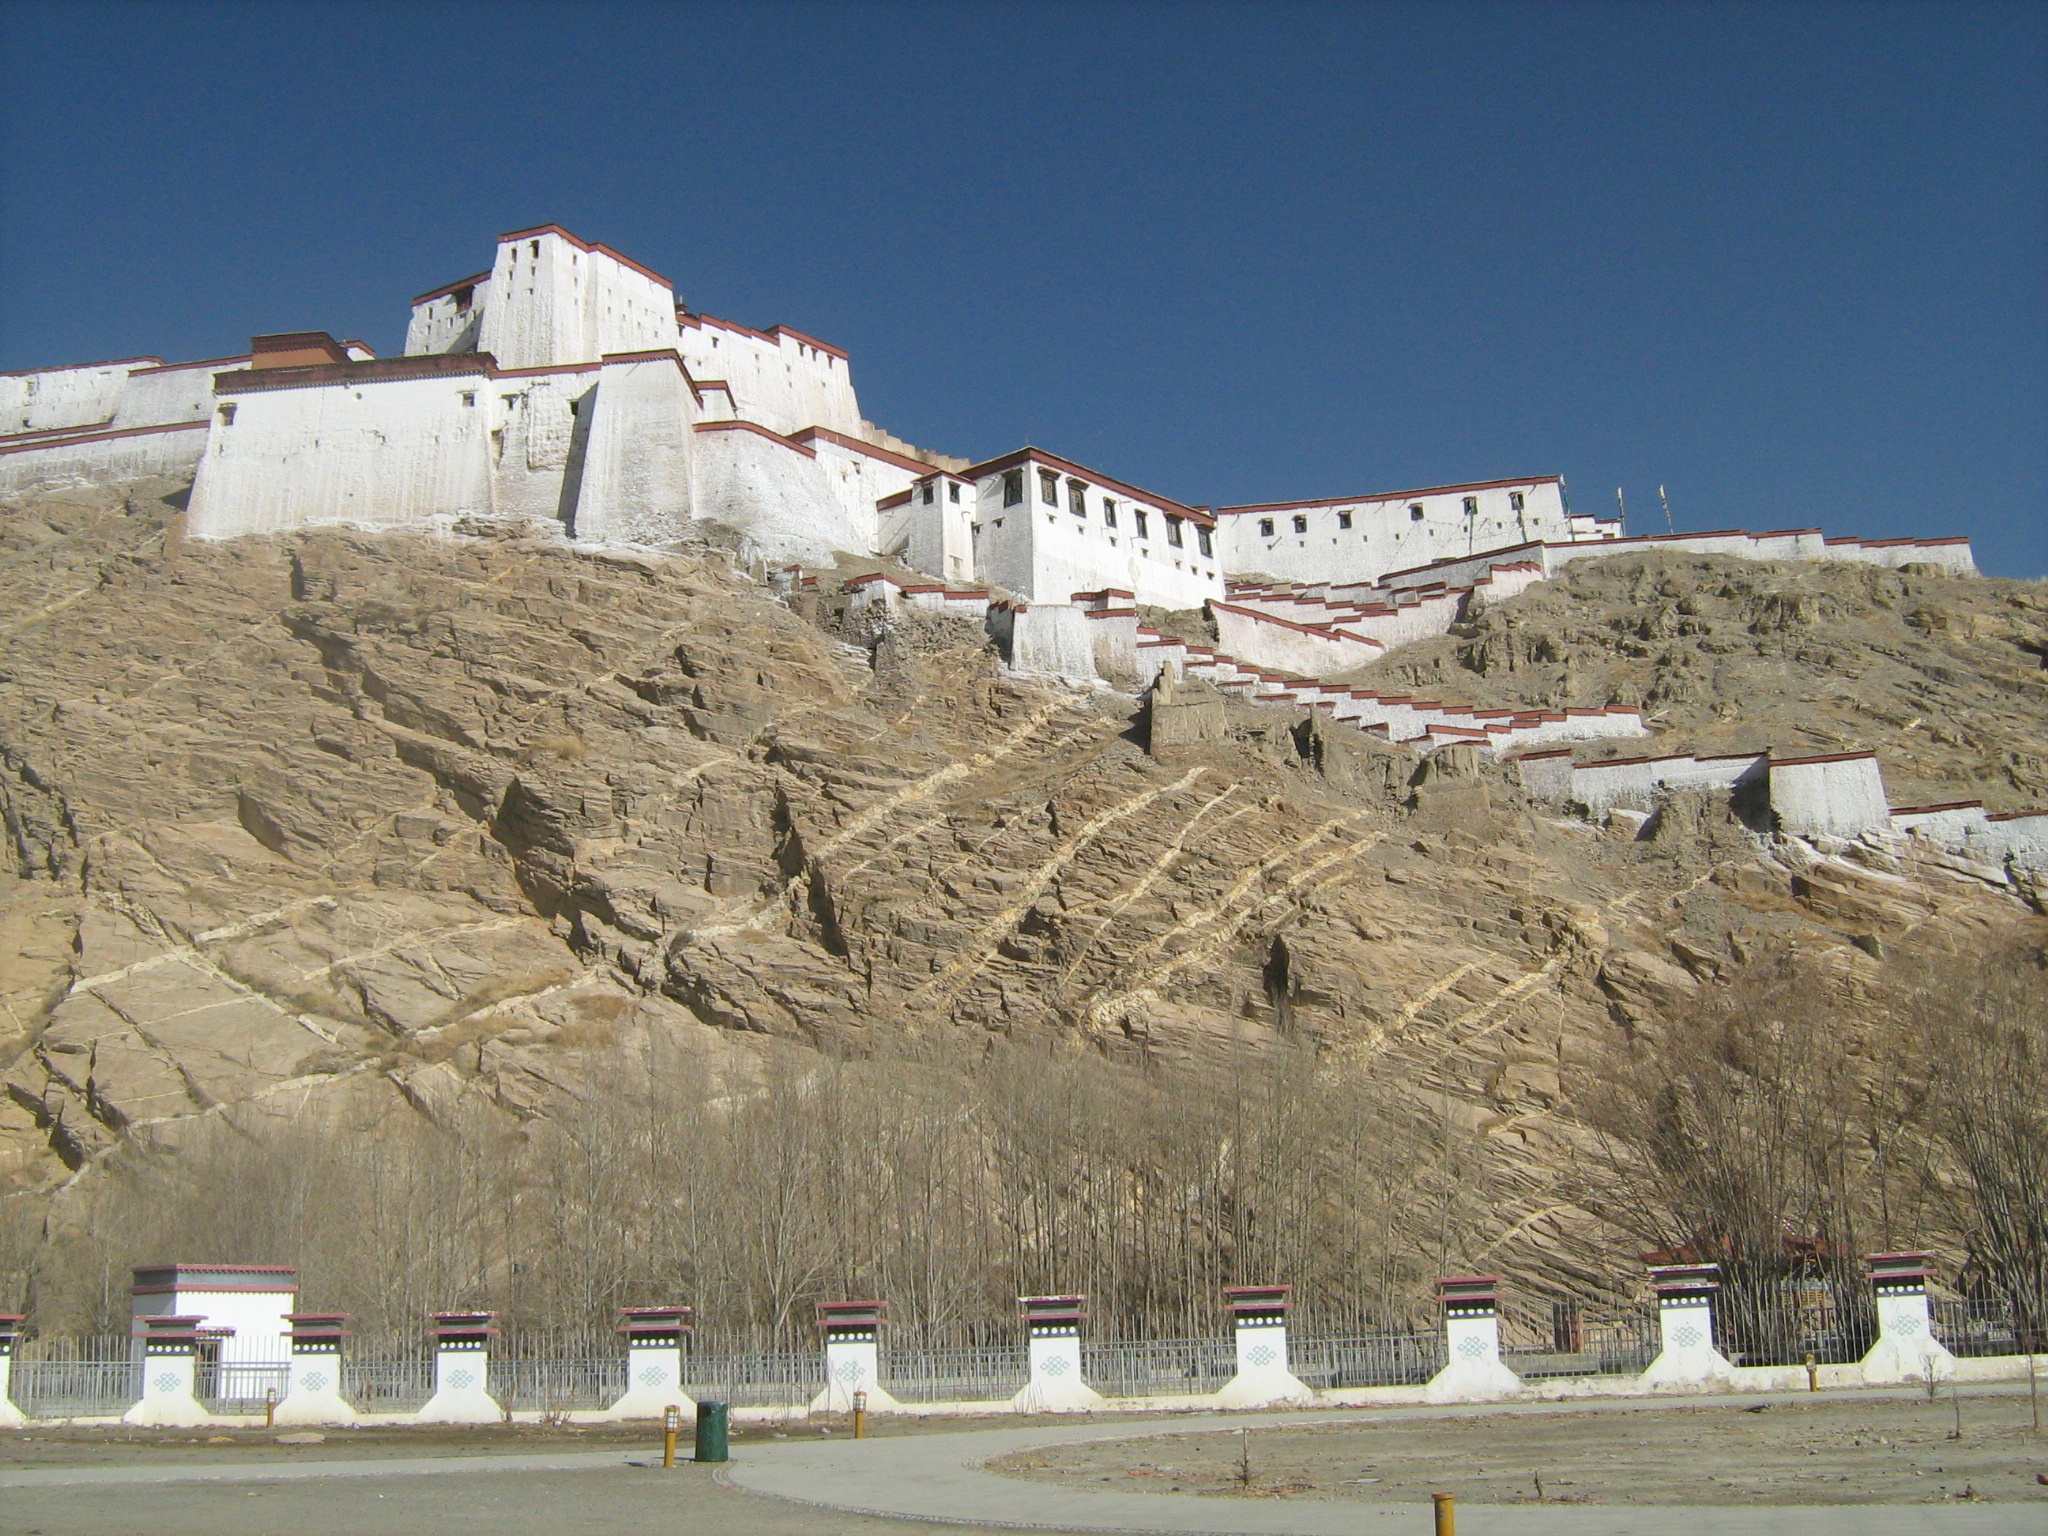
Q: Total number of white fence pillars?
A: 11